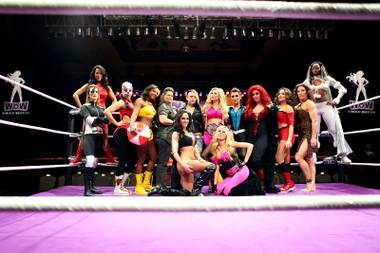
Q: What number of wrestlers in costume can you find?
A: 14